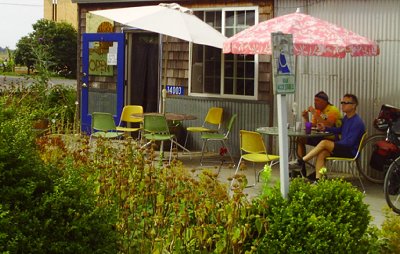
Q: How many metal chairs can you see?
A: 7